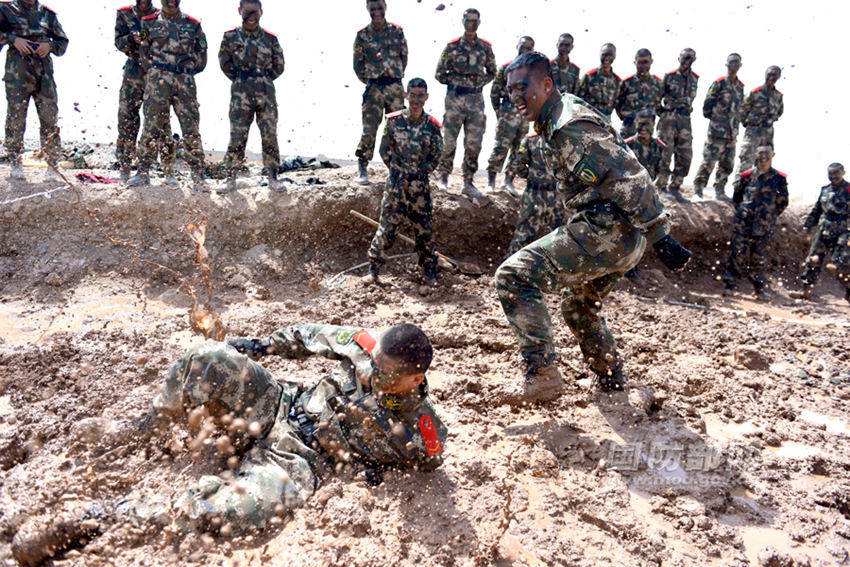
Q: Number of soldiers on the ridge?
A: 13